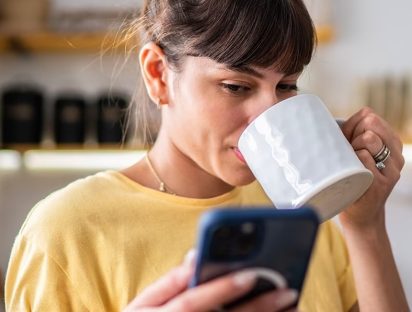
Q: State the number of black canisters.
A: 3